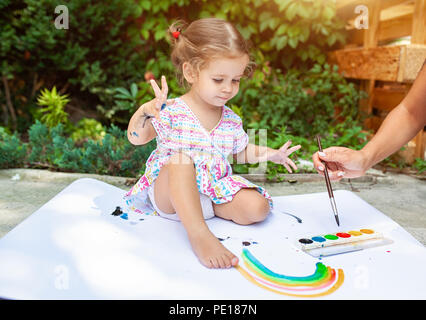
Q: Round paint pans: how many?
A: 6